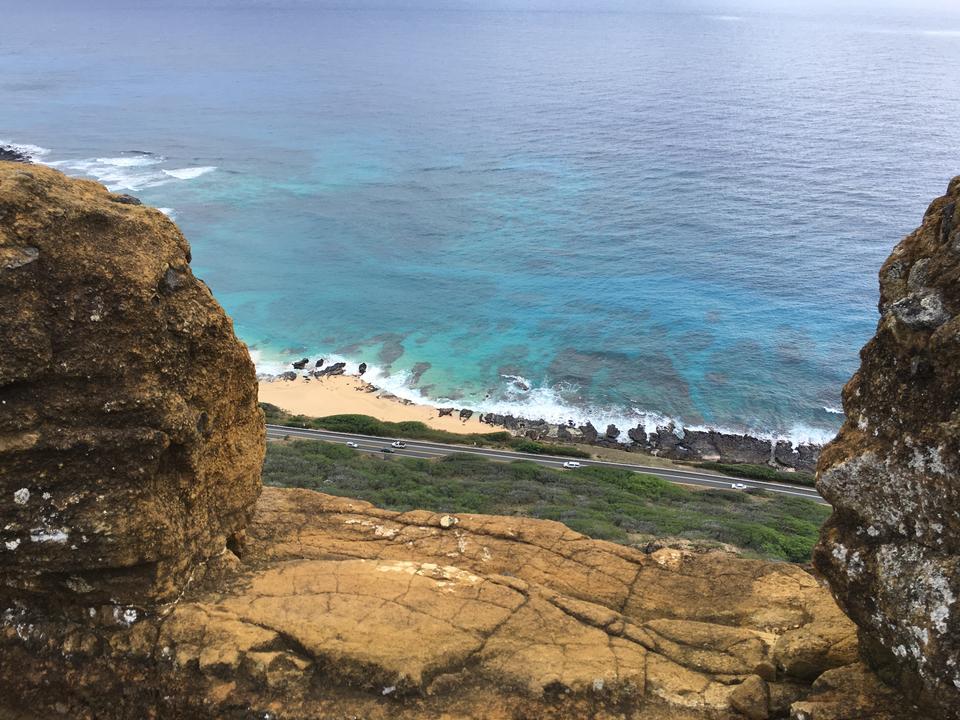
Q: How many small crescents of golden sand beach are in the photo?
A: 1